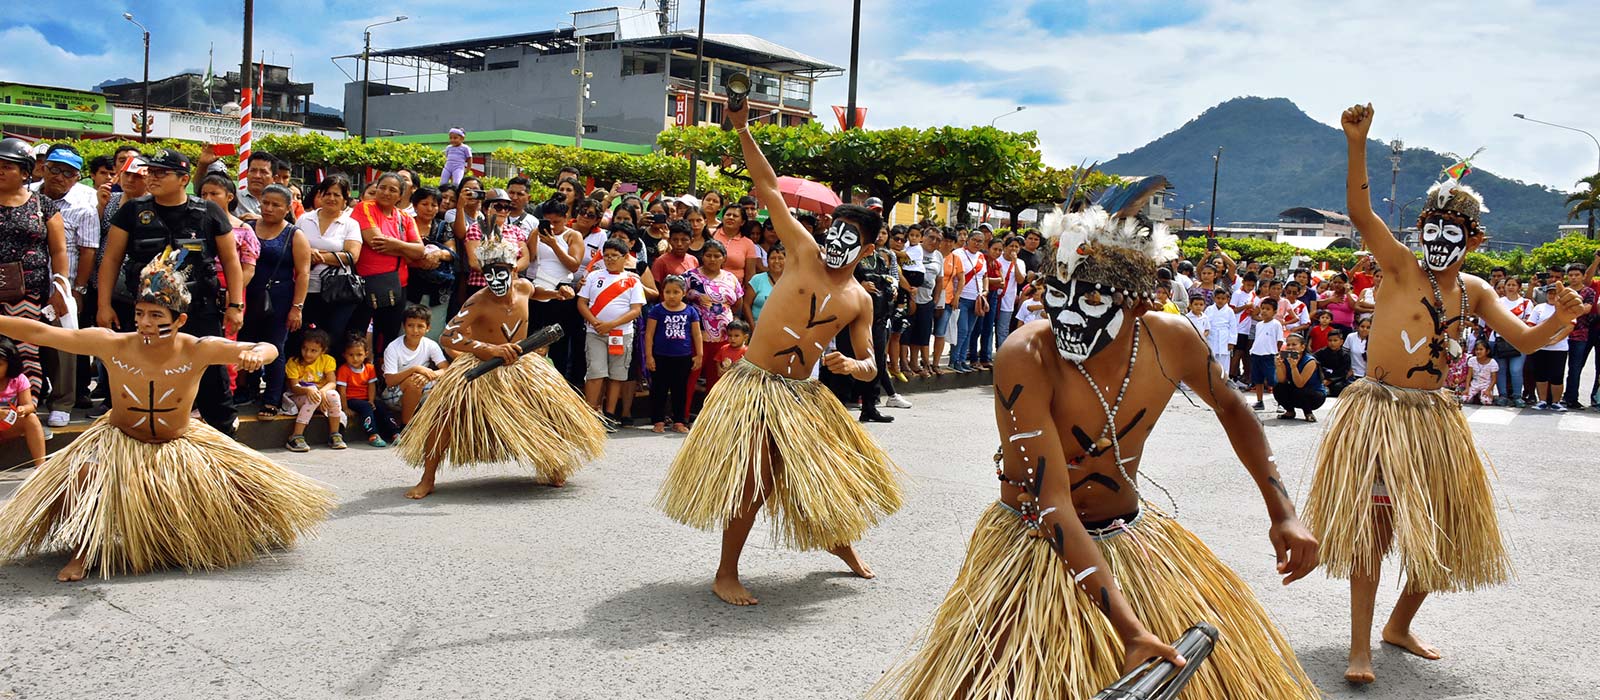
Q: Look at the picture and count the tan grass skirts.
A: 5